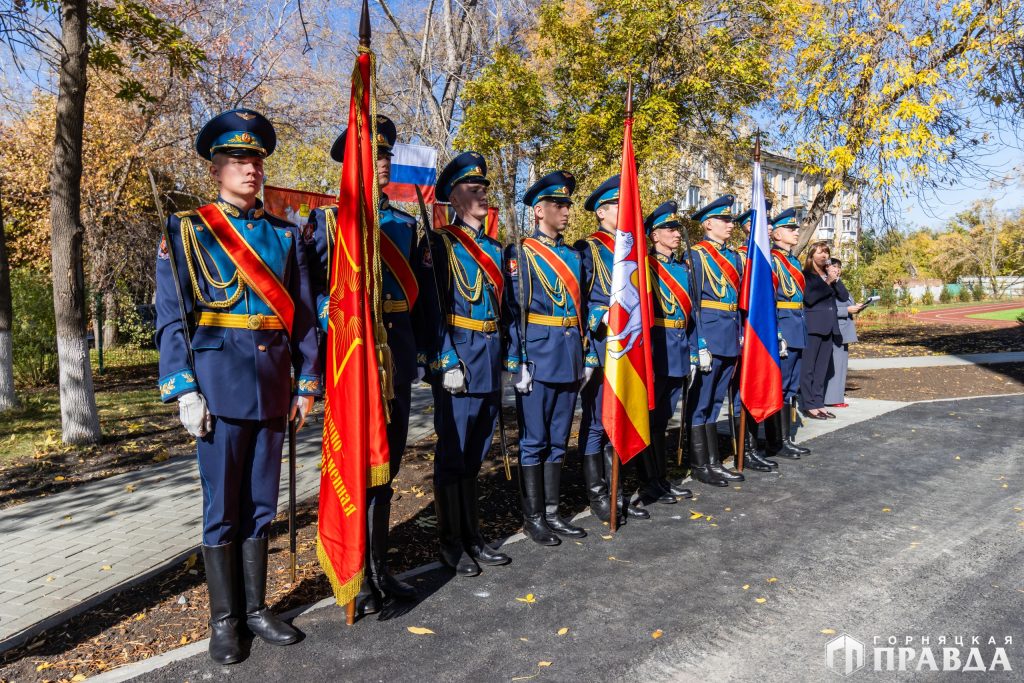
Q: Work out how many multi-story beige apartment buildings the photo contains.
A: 1